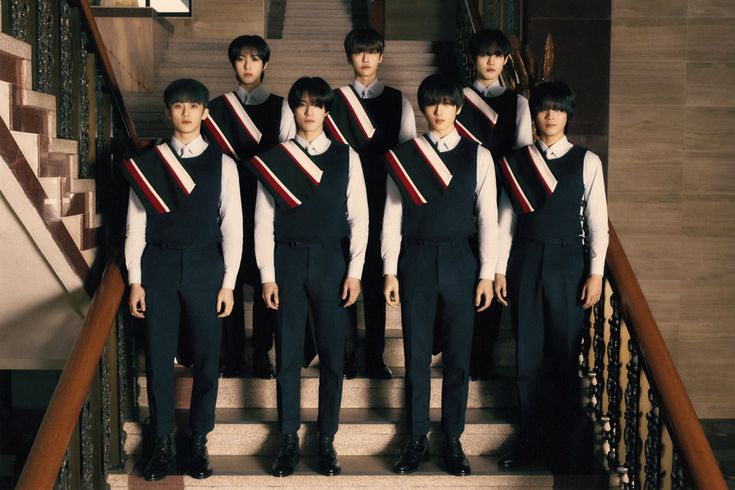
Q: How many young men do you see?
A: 7